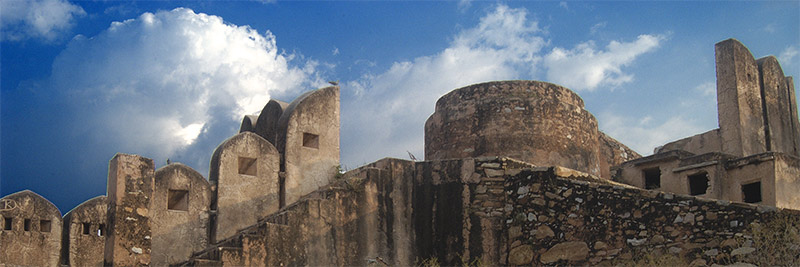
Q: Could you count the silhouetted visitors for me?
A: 0